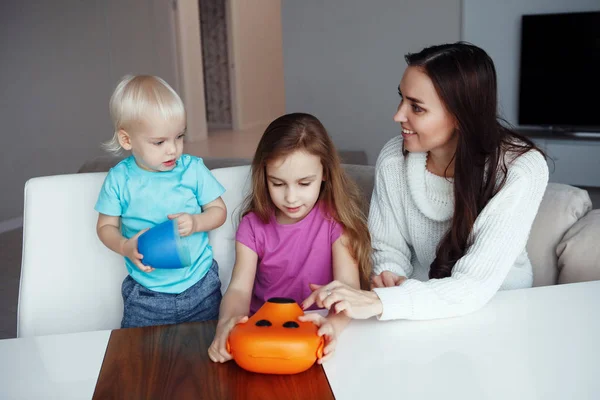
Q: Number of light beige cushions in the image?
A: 2